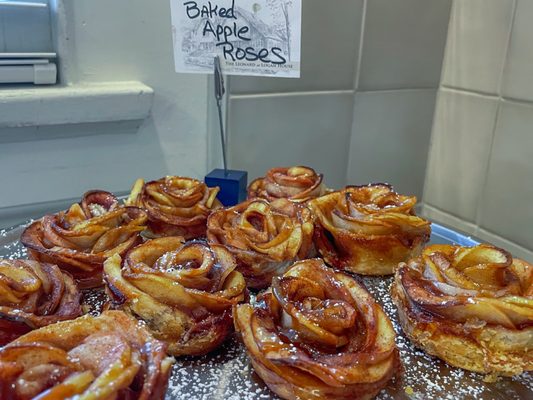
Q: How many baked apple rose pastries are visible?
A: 10